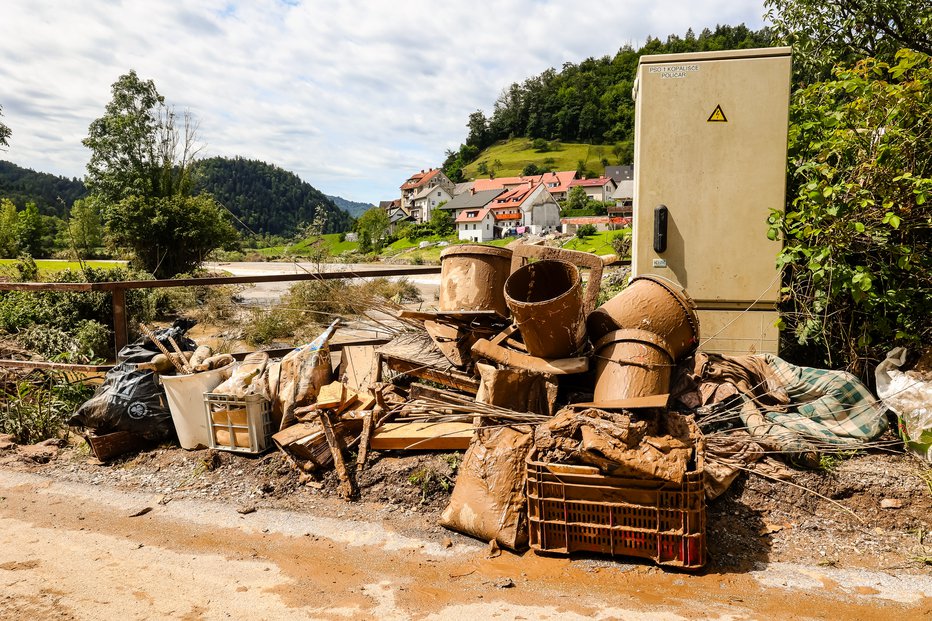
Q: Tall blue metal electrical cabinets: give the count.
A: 0